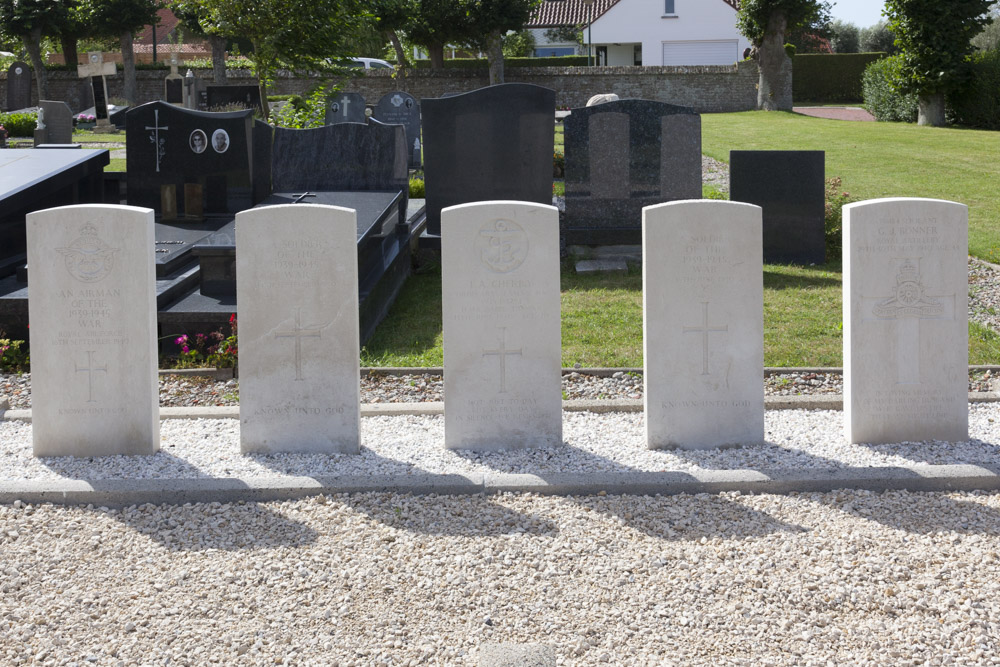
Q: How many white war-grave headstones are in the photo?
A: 5